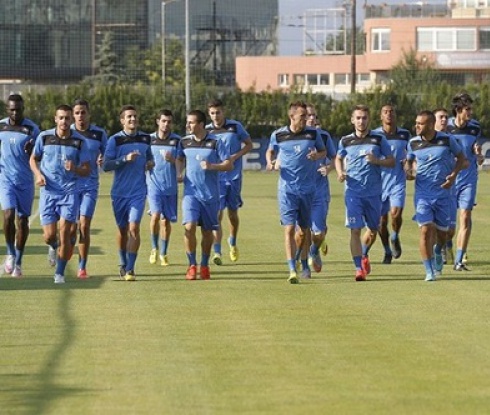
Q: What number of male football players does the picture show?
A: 14